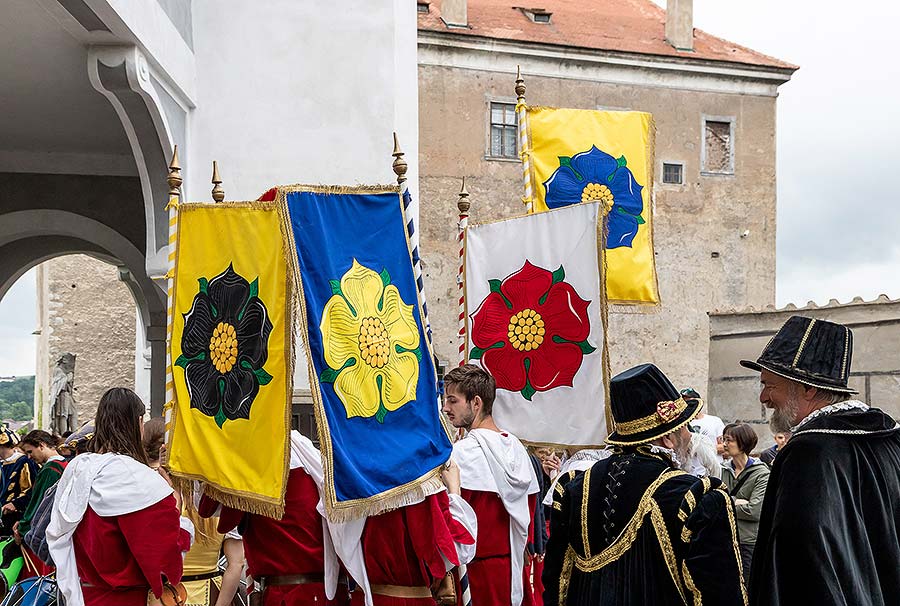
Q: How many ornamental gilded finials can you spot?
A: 5